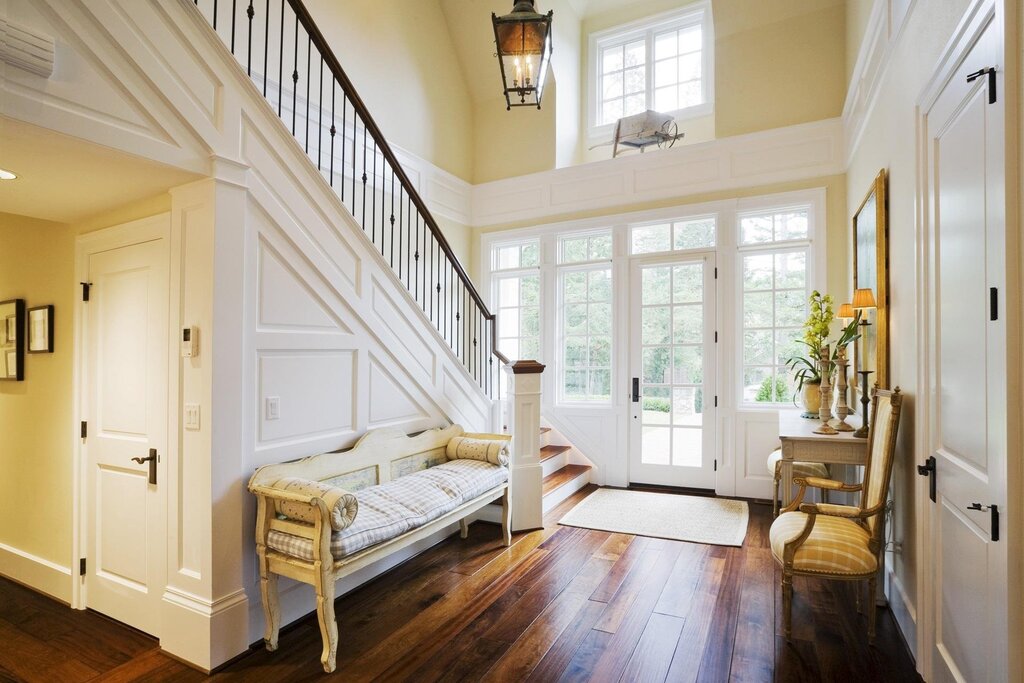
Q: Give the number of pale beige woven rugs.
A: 1